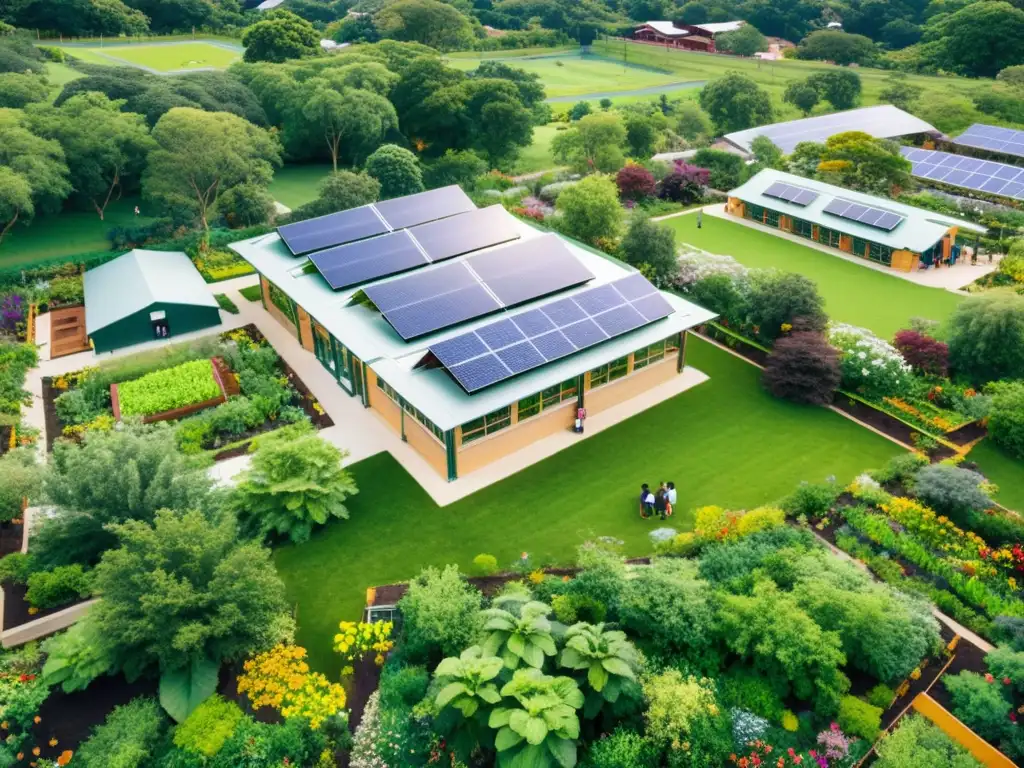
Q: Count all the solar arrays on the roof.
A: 4